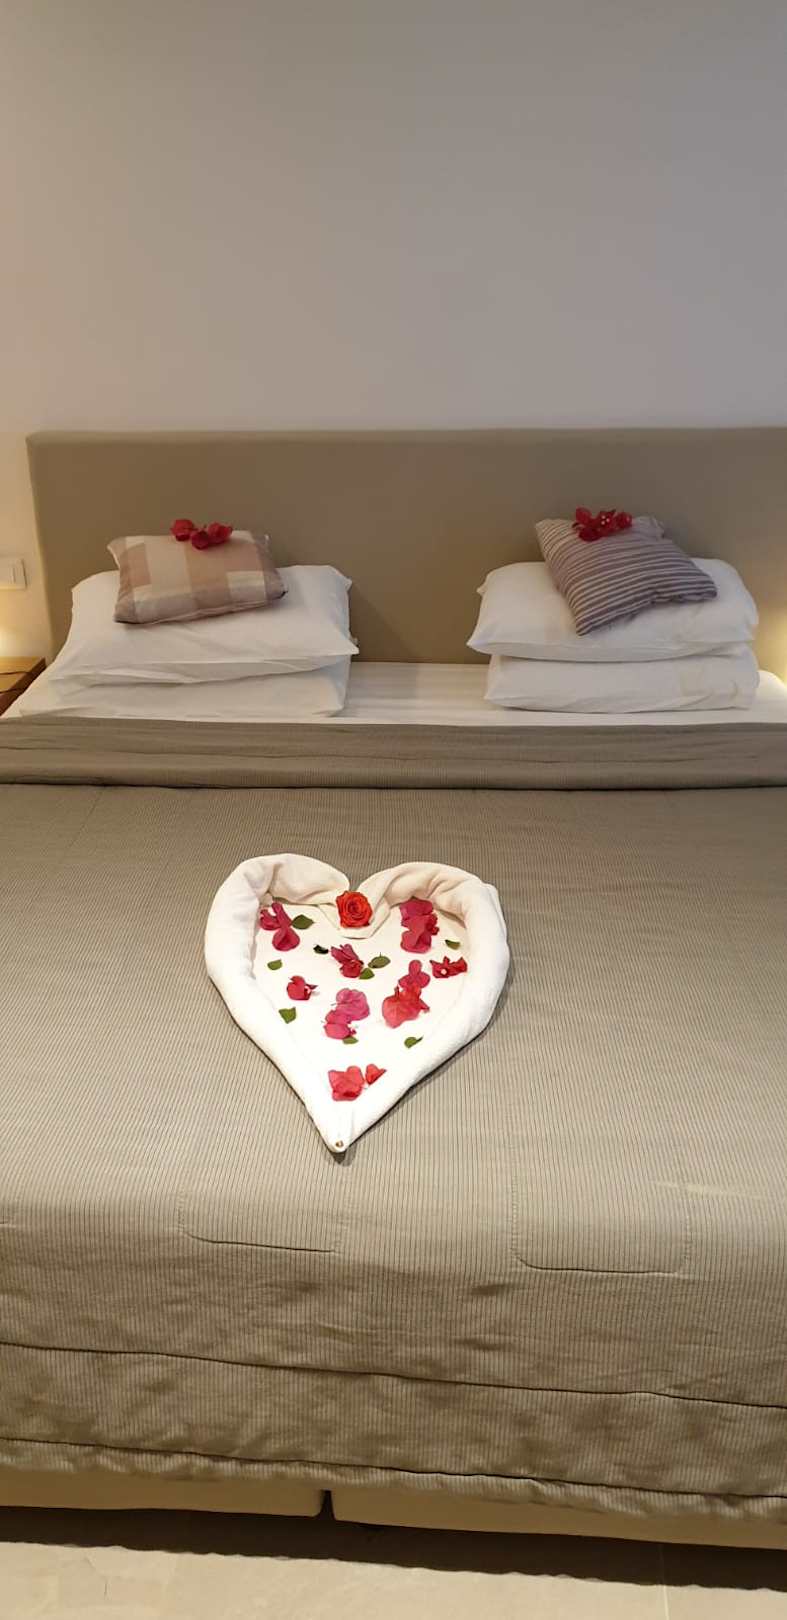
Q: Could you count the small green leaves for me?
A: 9